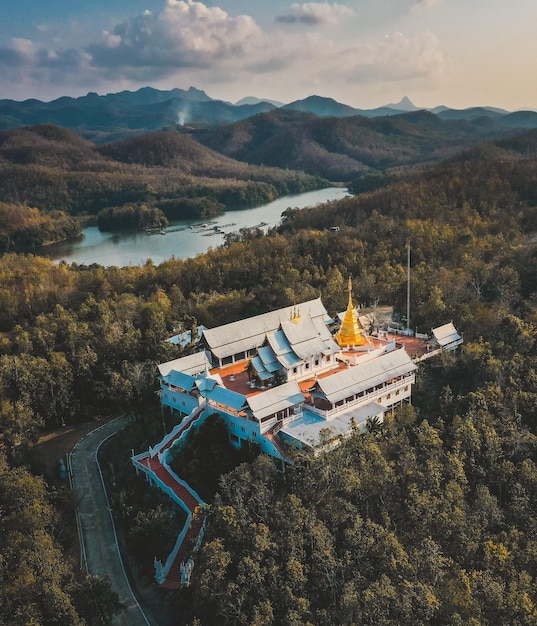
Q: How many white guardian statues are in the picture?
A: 2